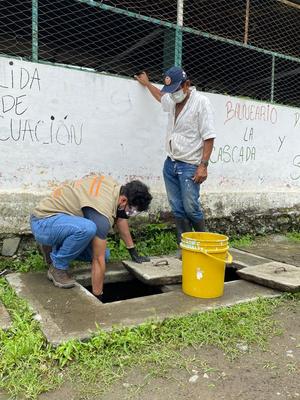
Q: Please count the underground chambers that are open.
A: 2